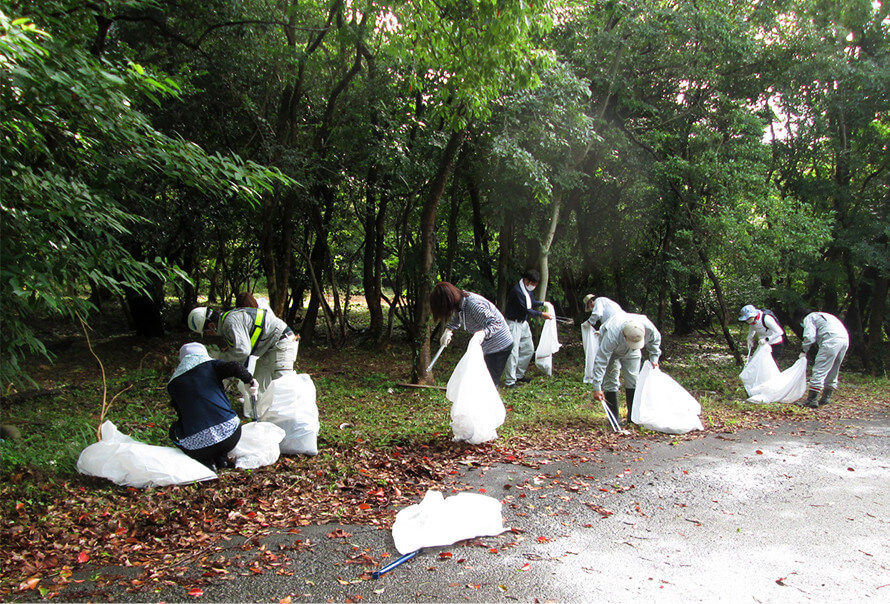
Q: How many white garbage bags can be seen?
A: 10